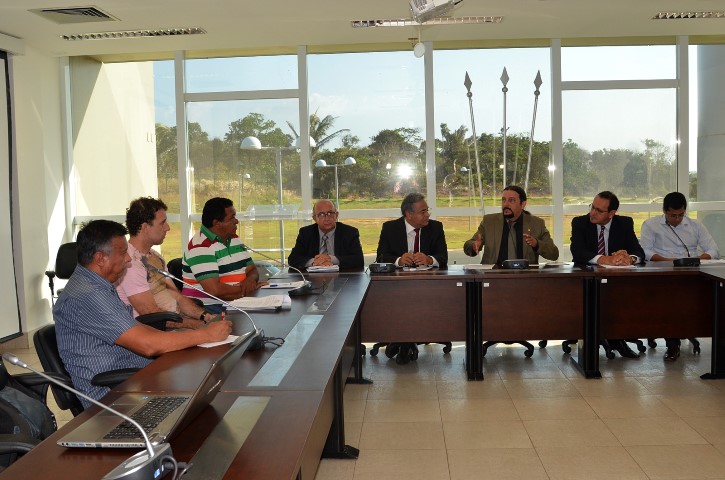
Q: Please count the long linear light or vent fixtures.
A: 3